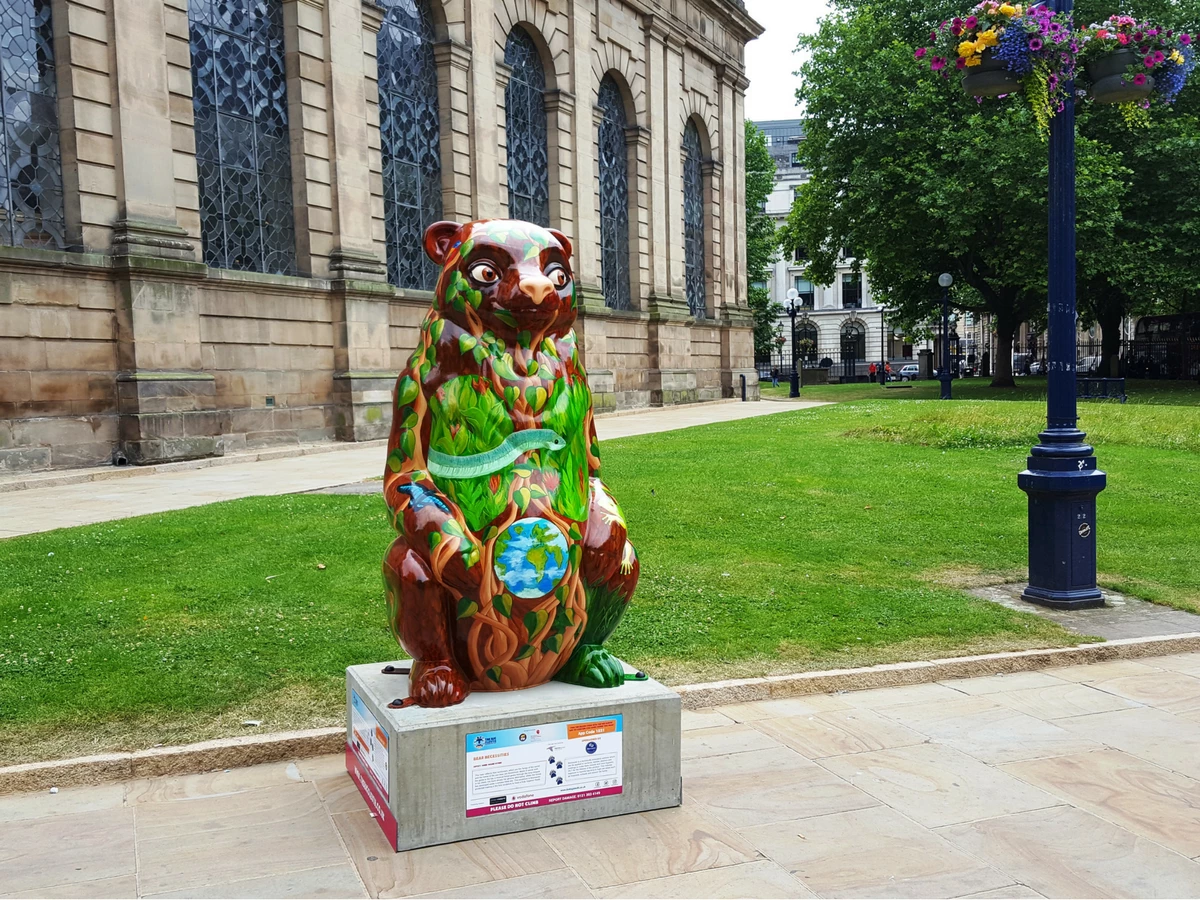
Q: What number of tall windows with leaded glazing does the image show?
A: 6